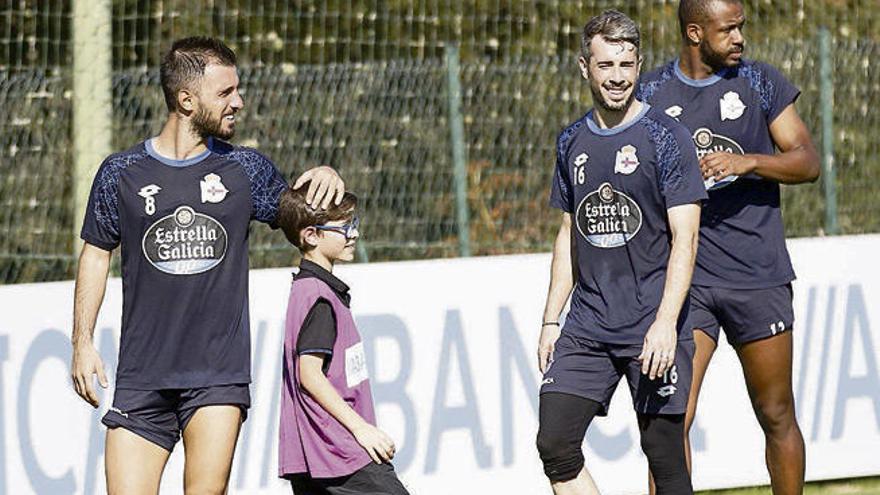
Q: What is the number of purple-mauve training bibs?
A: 1